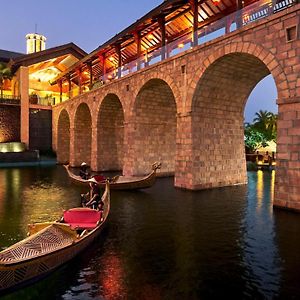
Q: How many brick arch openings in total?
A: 5